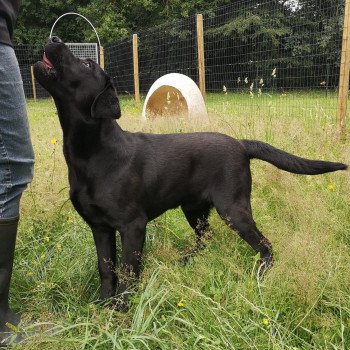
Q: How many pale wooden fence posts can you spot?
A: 5